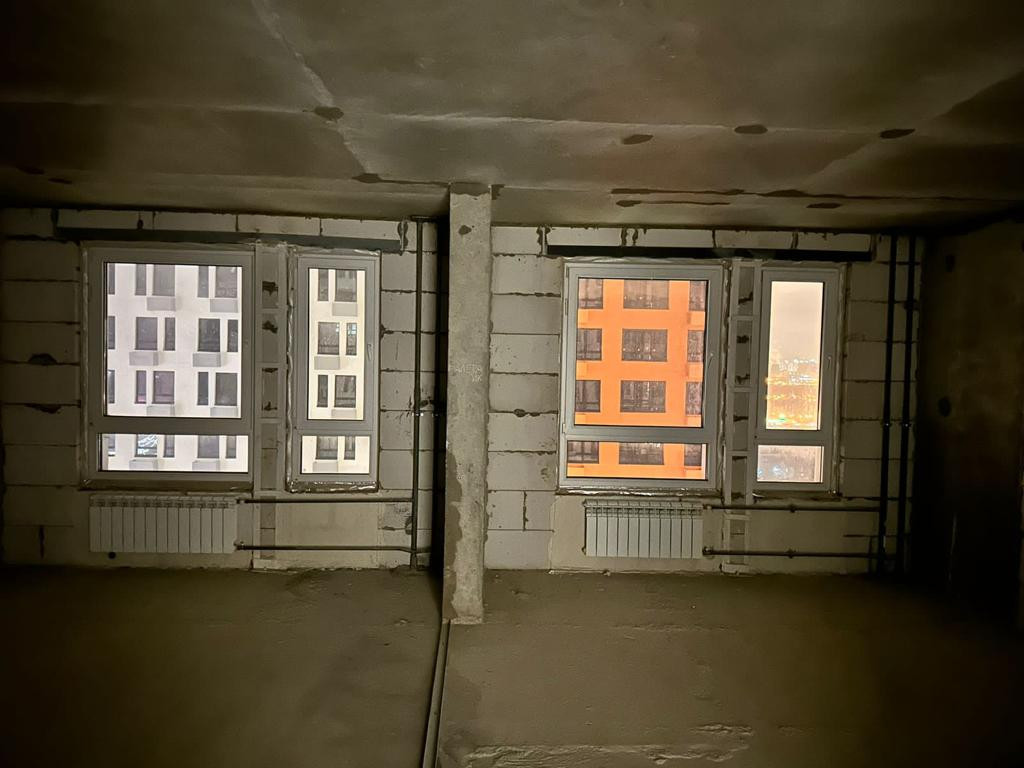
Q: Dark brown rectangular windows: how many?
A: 12